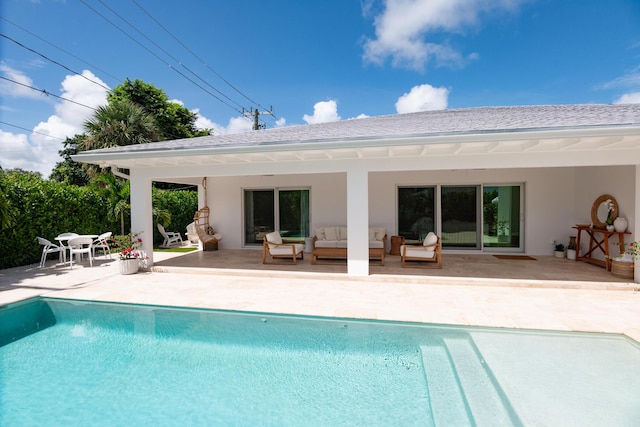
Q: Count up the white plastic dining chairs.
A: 4